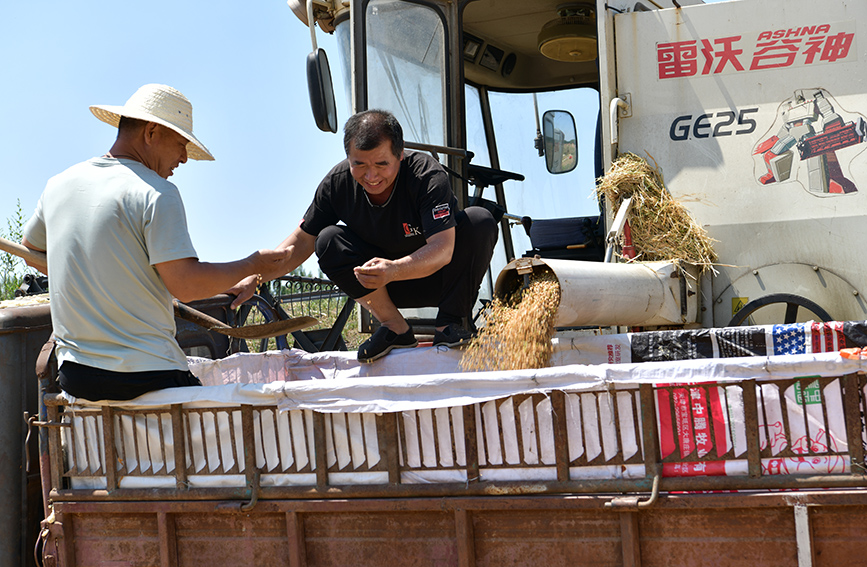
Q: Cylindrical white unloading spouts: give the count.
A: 1